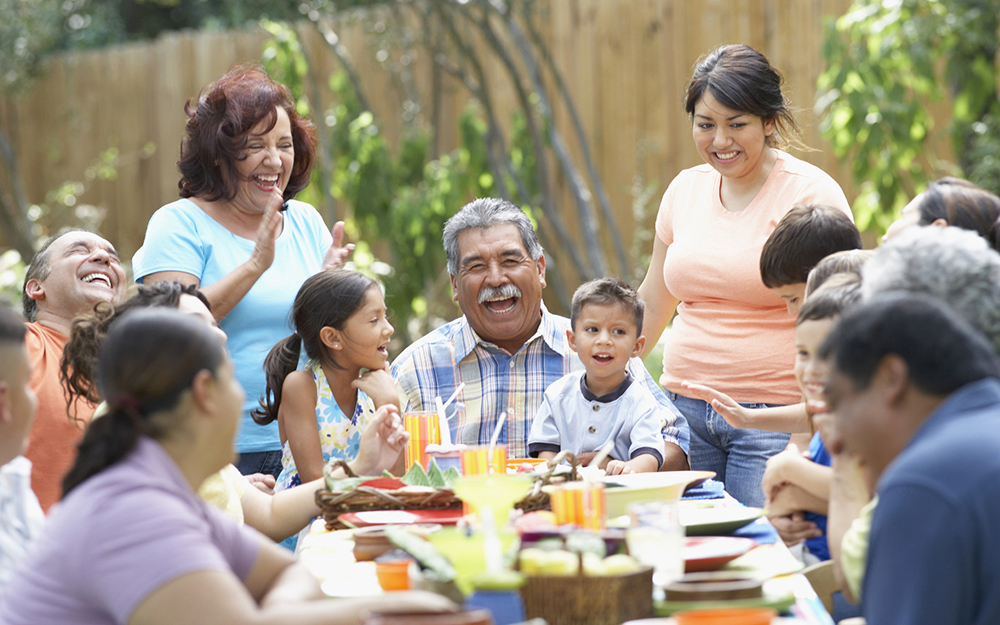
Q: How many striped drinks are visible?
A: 3